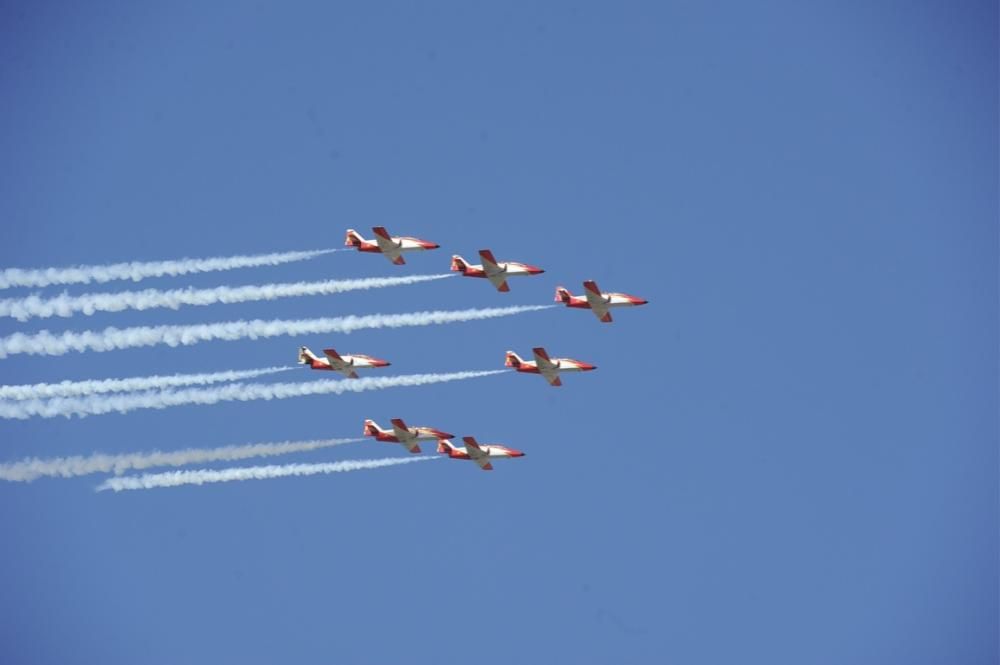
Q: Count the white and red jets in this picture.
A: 7